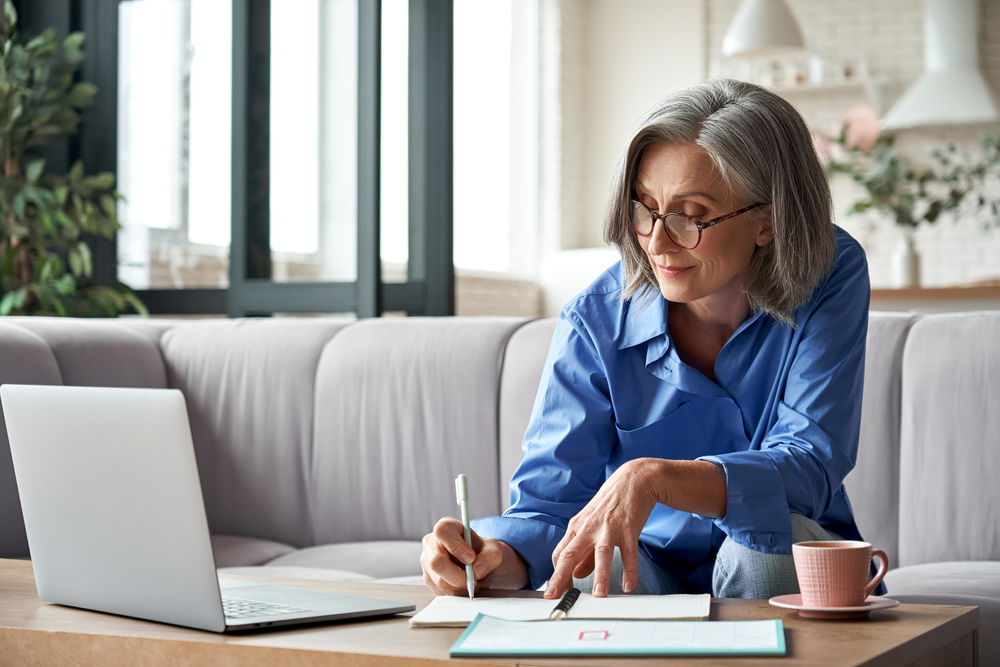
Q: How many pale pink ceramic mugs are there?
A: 1